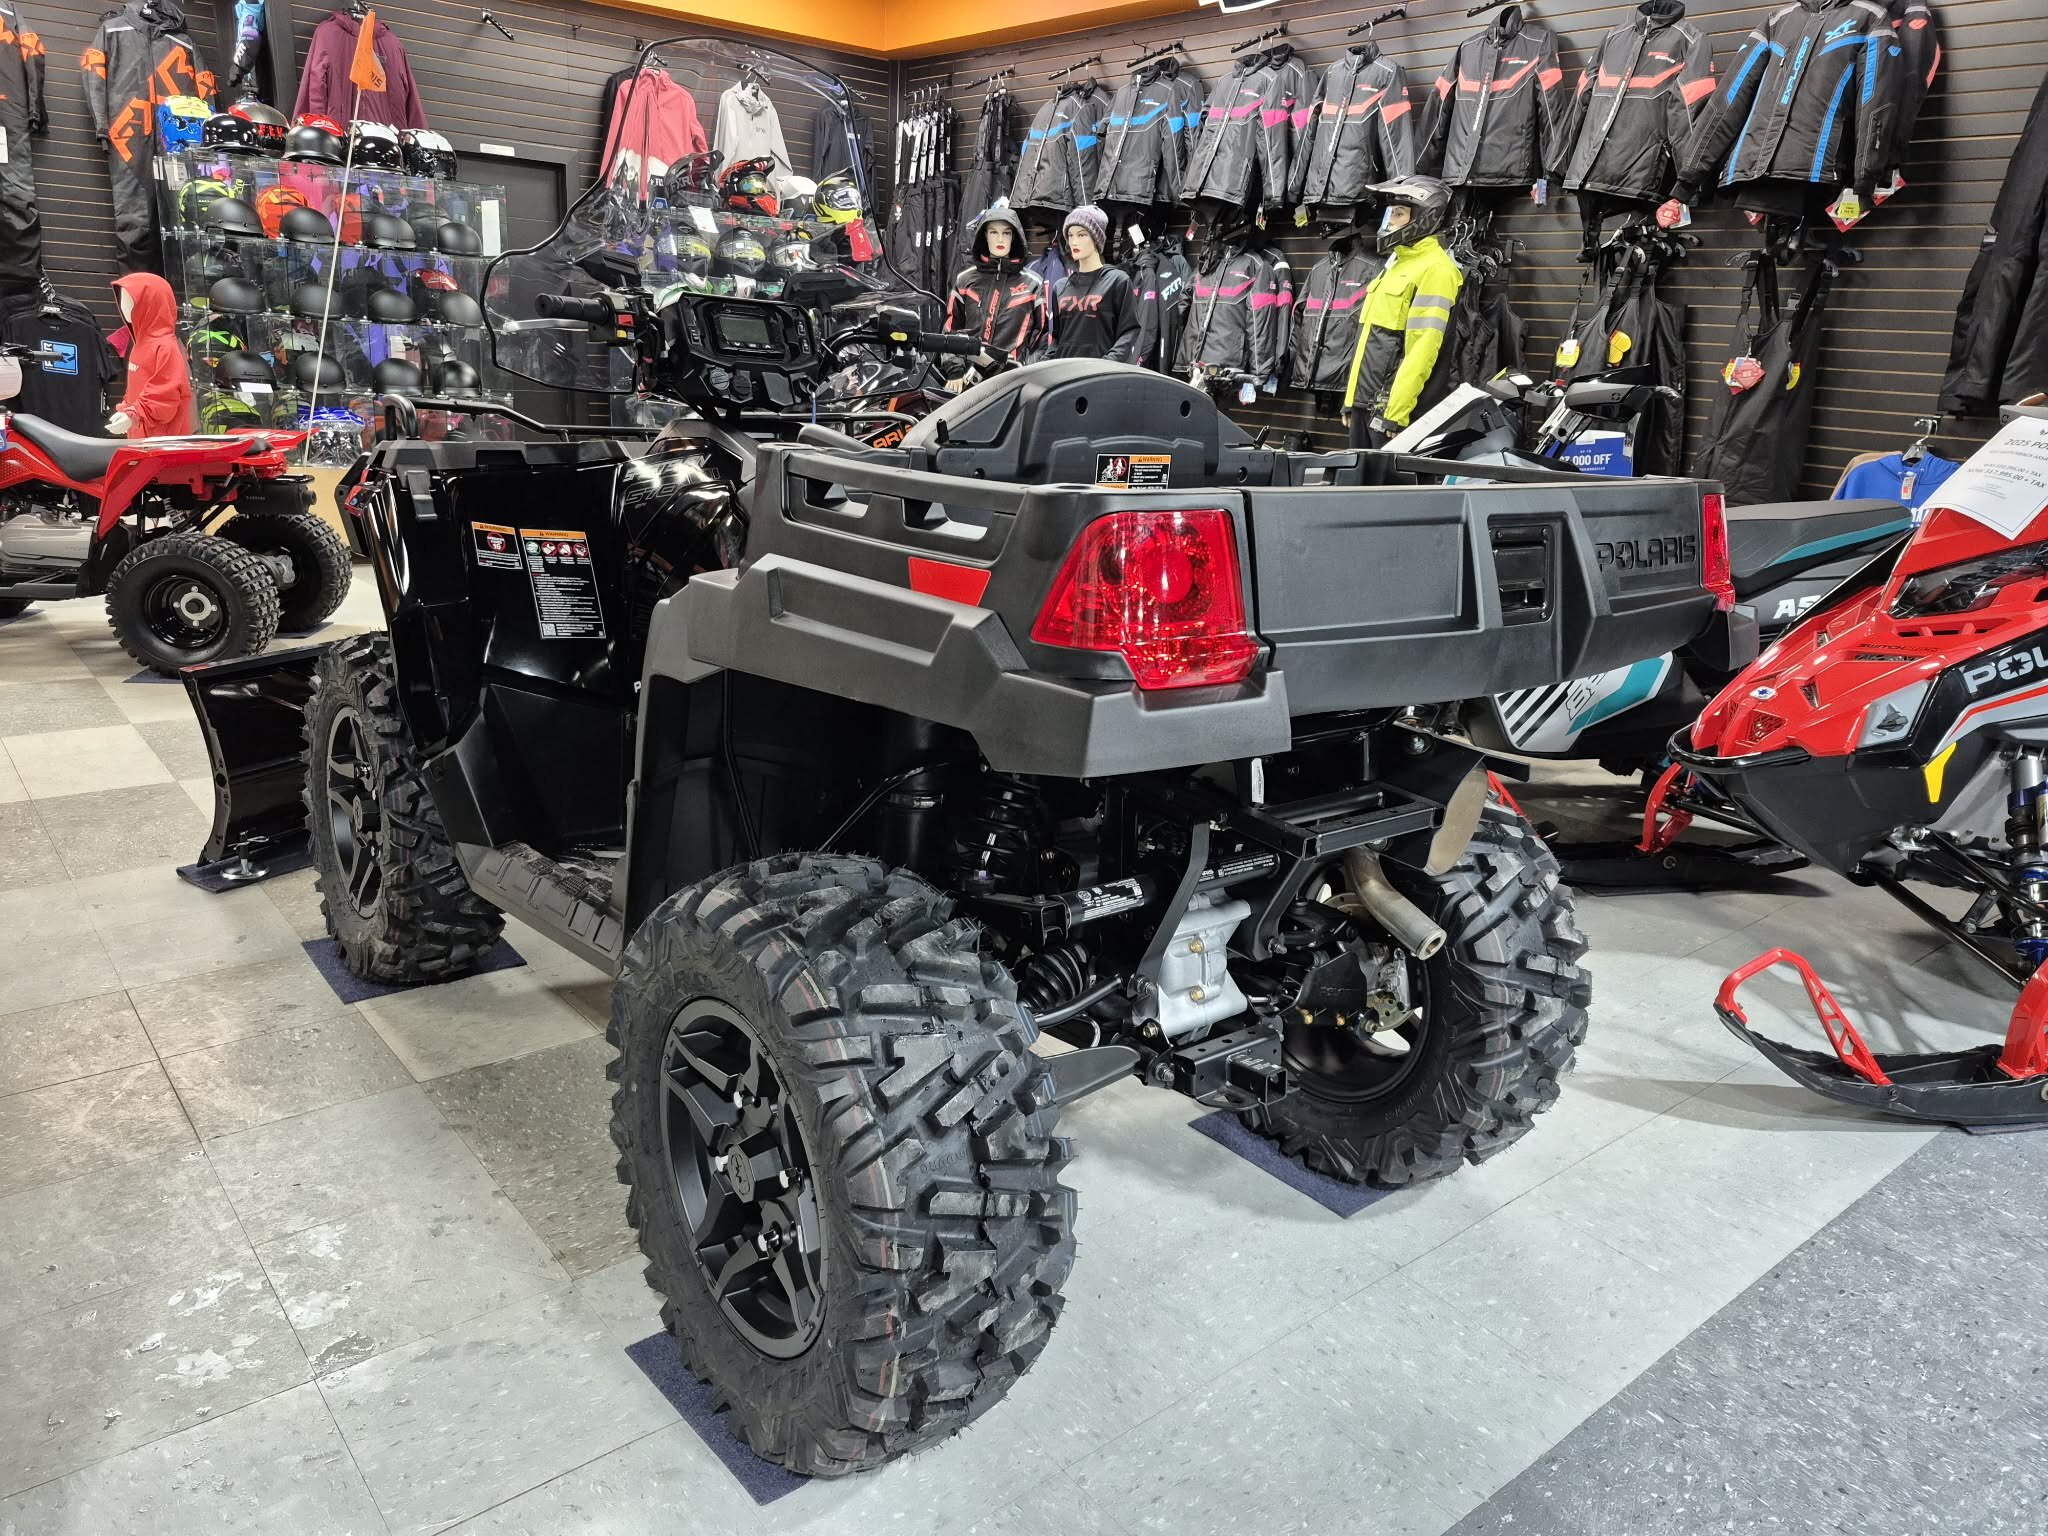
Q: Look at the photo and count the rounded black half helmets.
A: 15